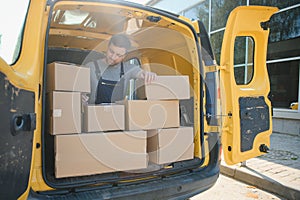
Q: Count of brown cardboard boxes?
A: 7